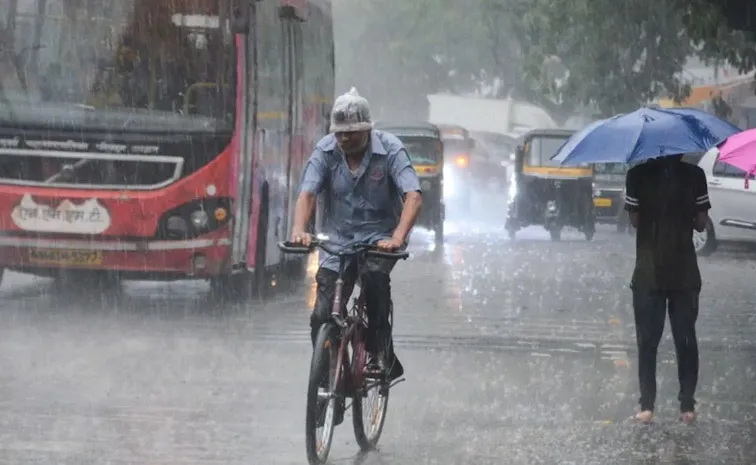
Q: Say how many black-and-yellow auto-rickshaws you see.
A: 2